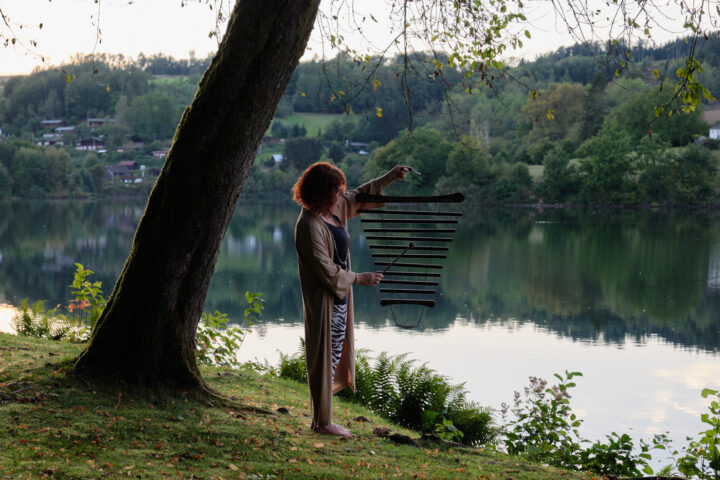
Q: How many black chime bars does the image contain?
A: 10